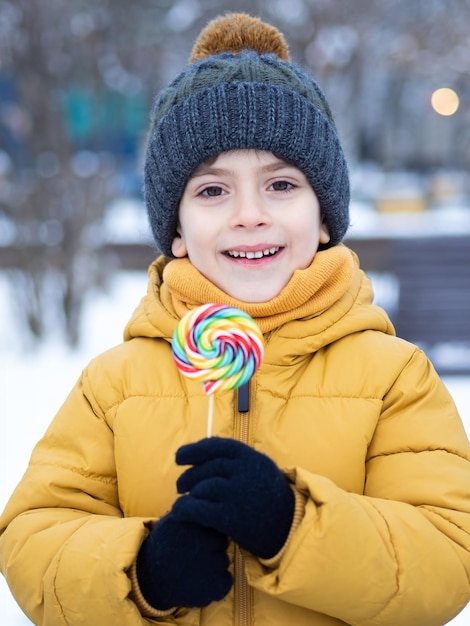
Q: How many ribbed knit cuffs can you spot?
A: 2